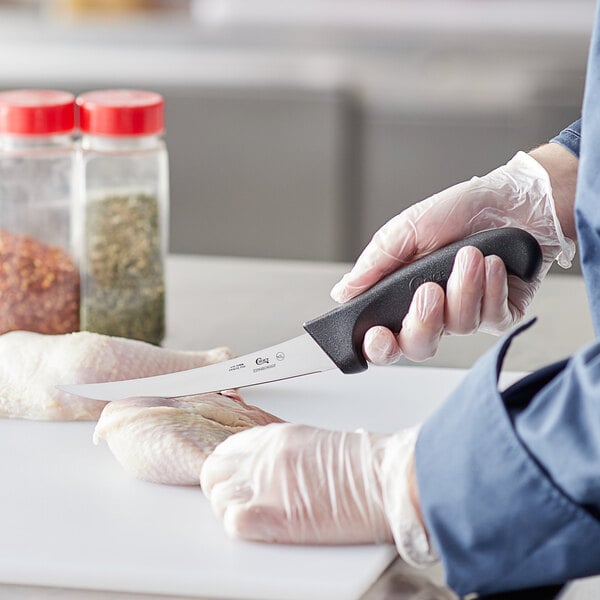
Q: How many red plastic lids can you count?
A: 2